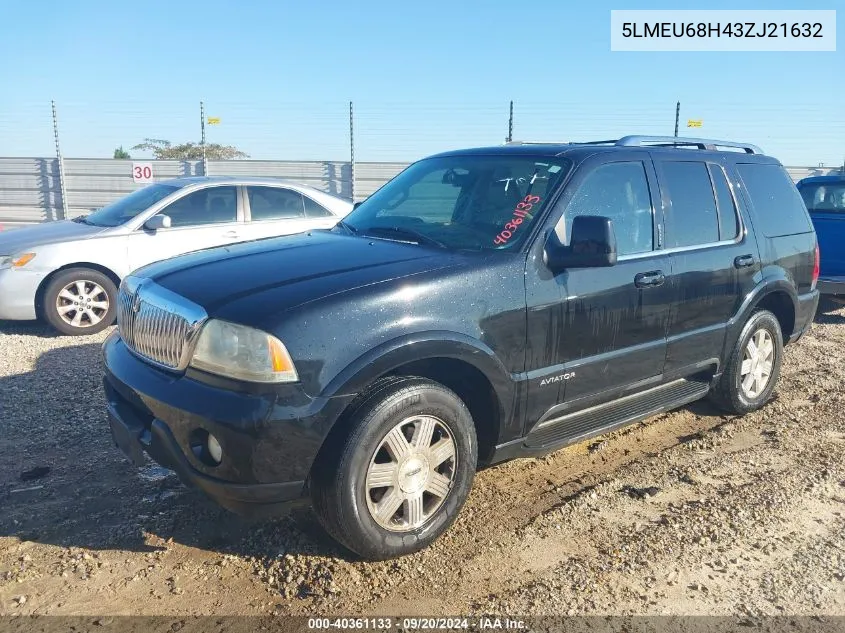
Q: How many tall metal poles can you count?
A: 5